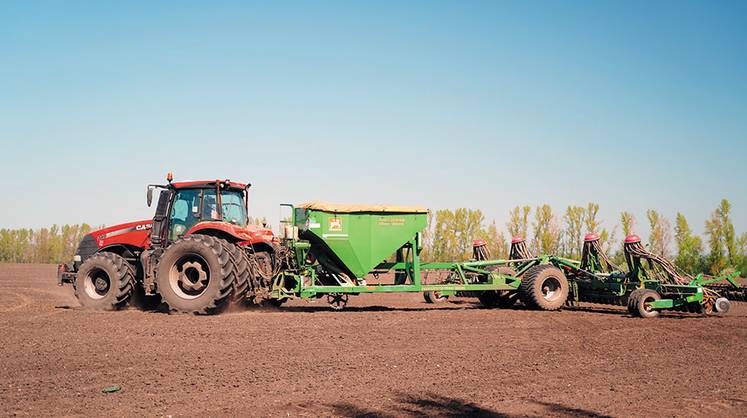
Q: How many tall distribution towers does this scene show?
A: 4